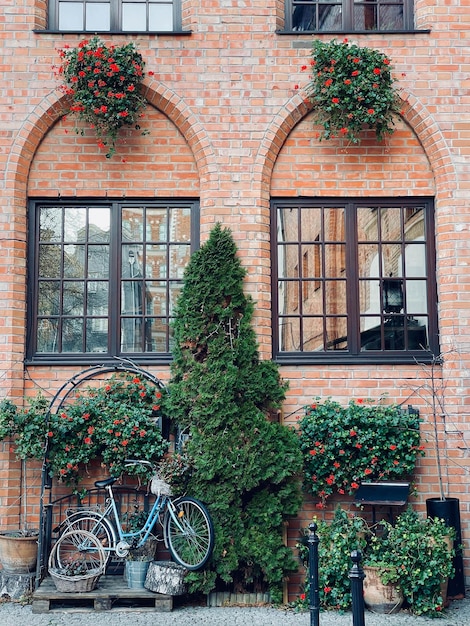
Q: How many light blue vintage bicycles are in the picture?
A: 1